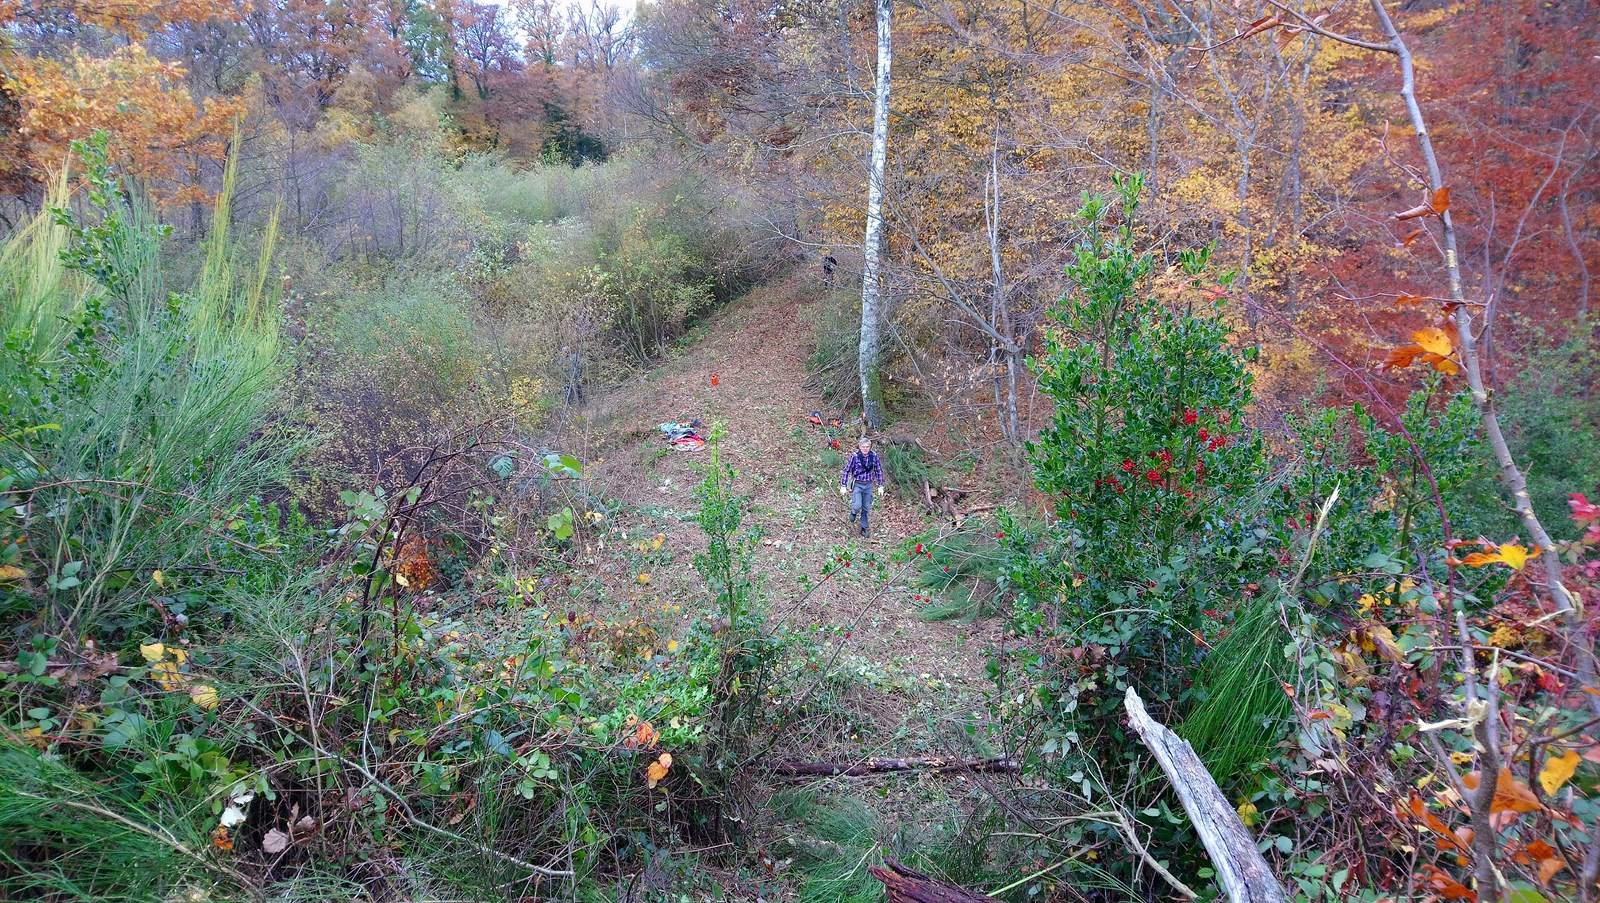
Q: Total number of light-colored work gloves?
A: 2